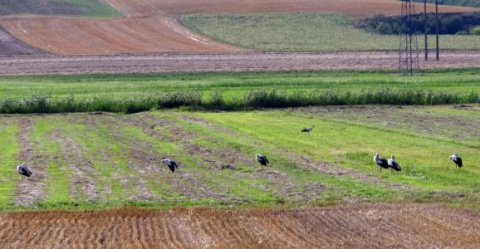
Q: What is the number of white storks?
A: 7